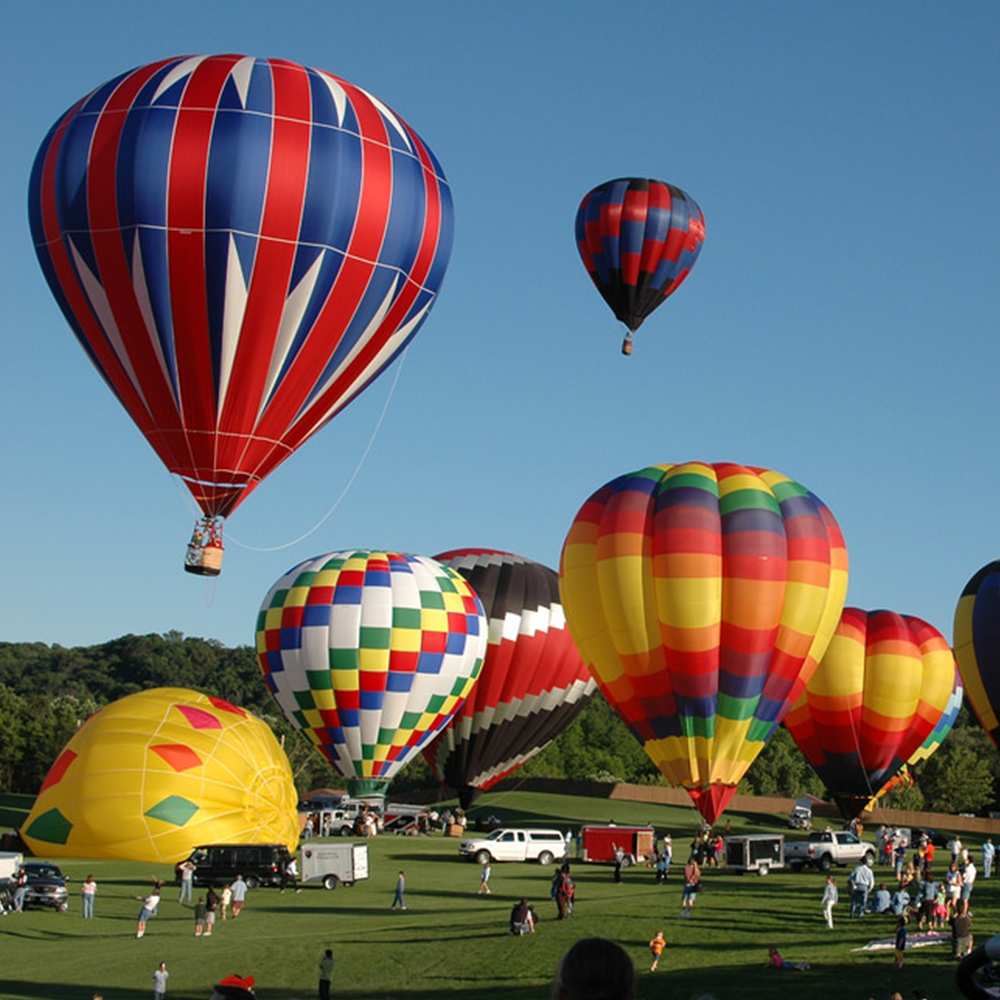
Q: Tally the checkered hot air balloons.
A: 2